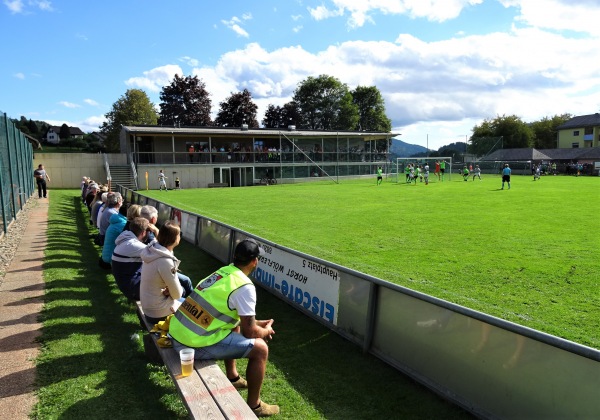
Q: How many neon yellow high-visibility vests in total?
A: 1